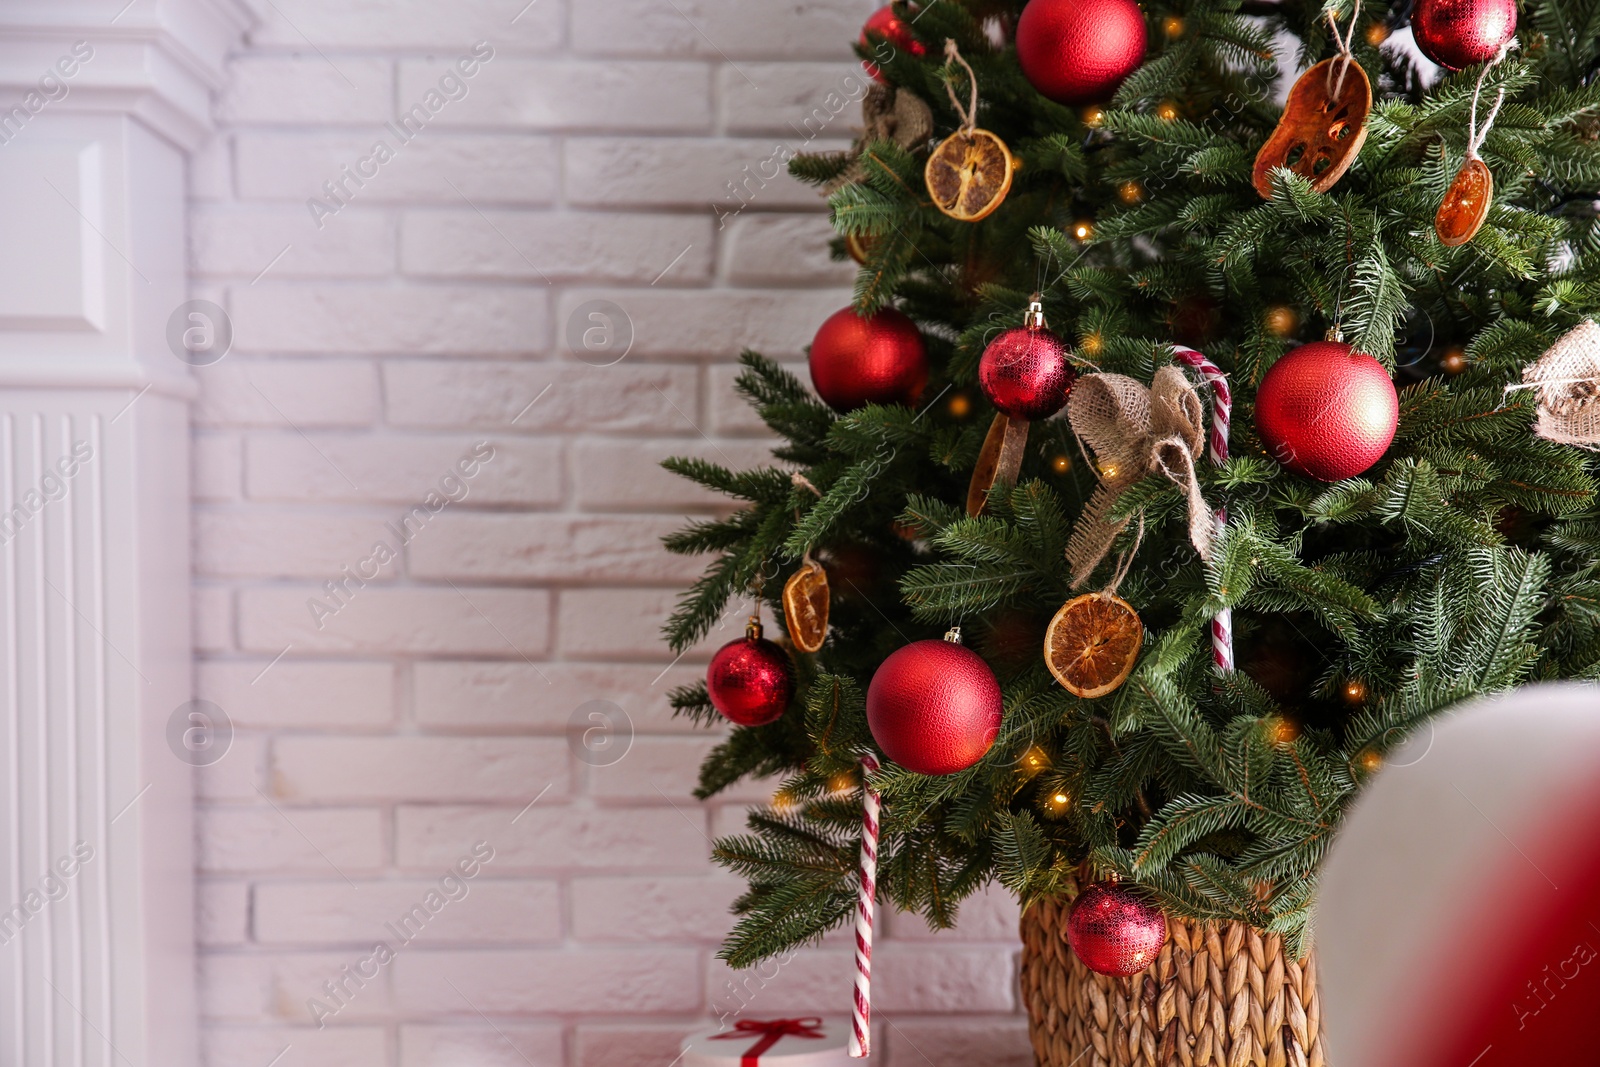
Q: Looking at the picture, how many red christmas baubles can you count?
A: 9